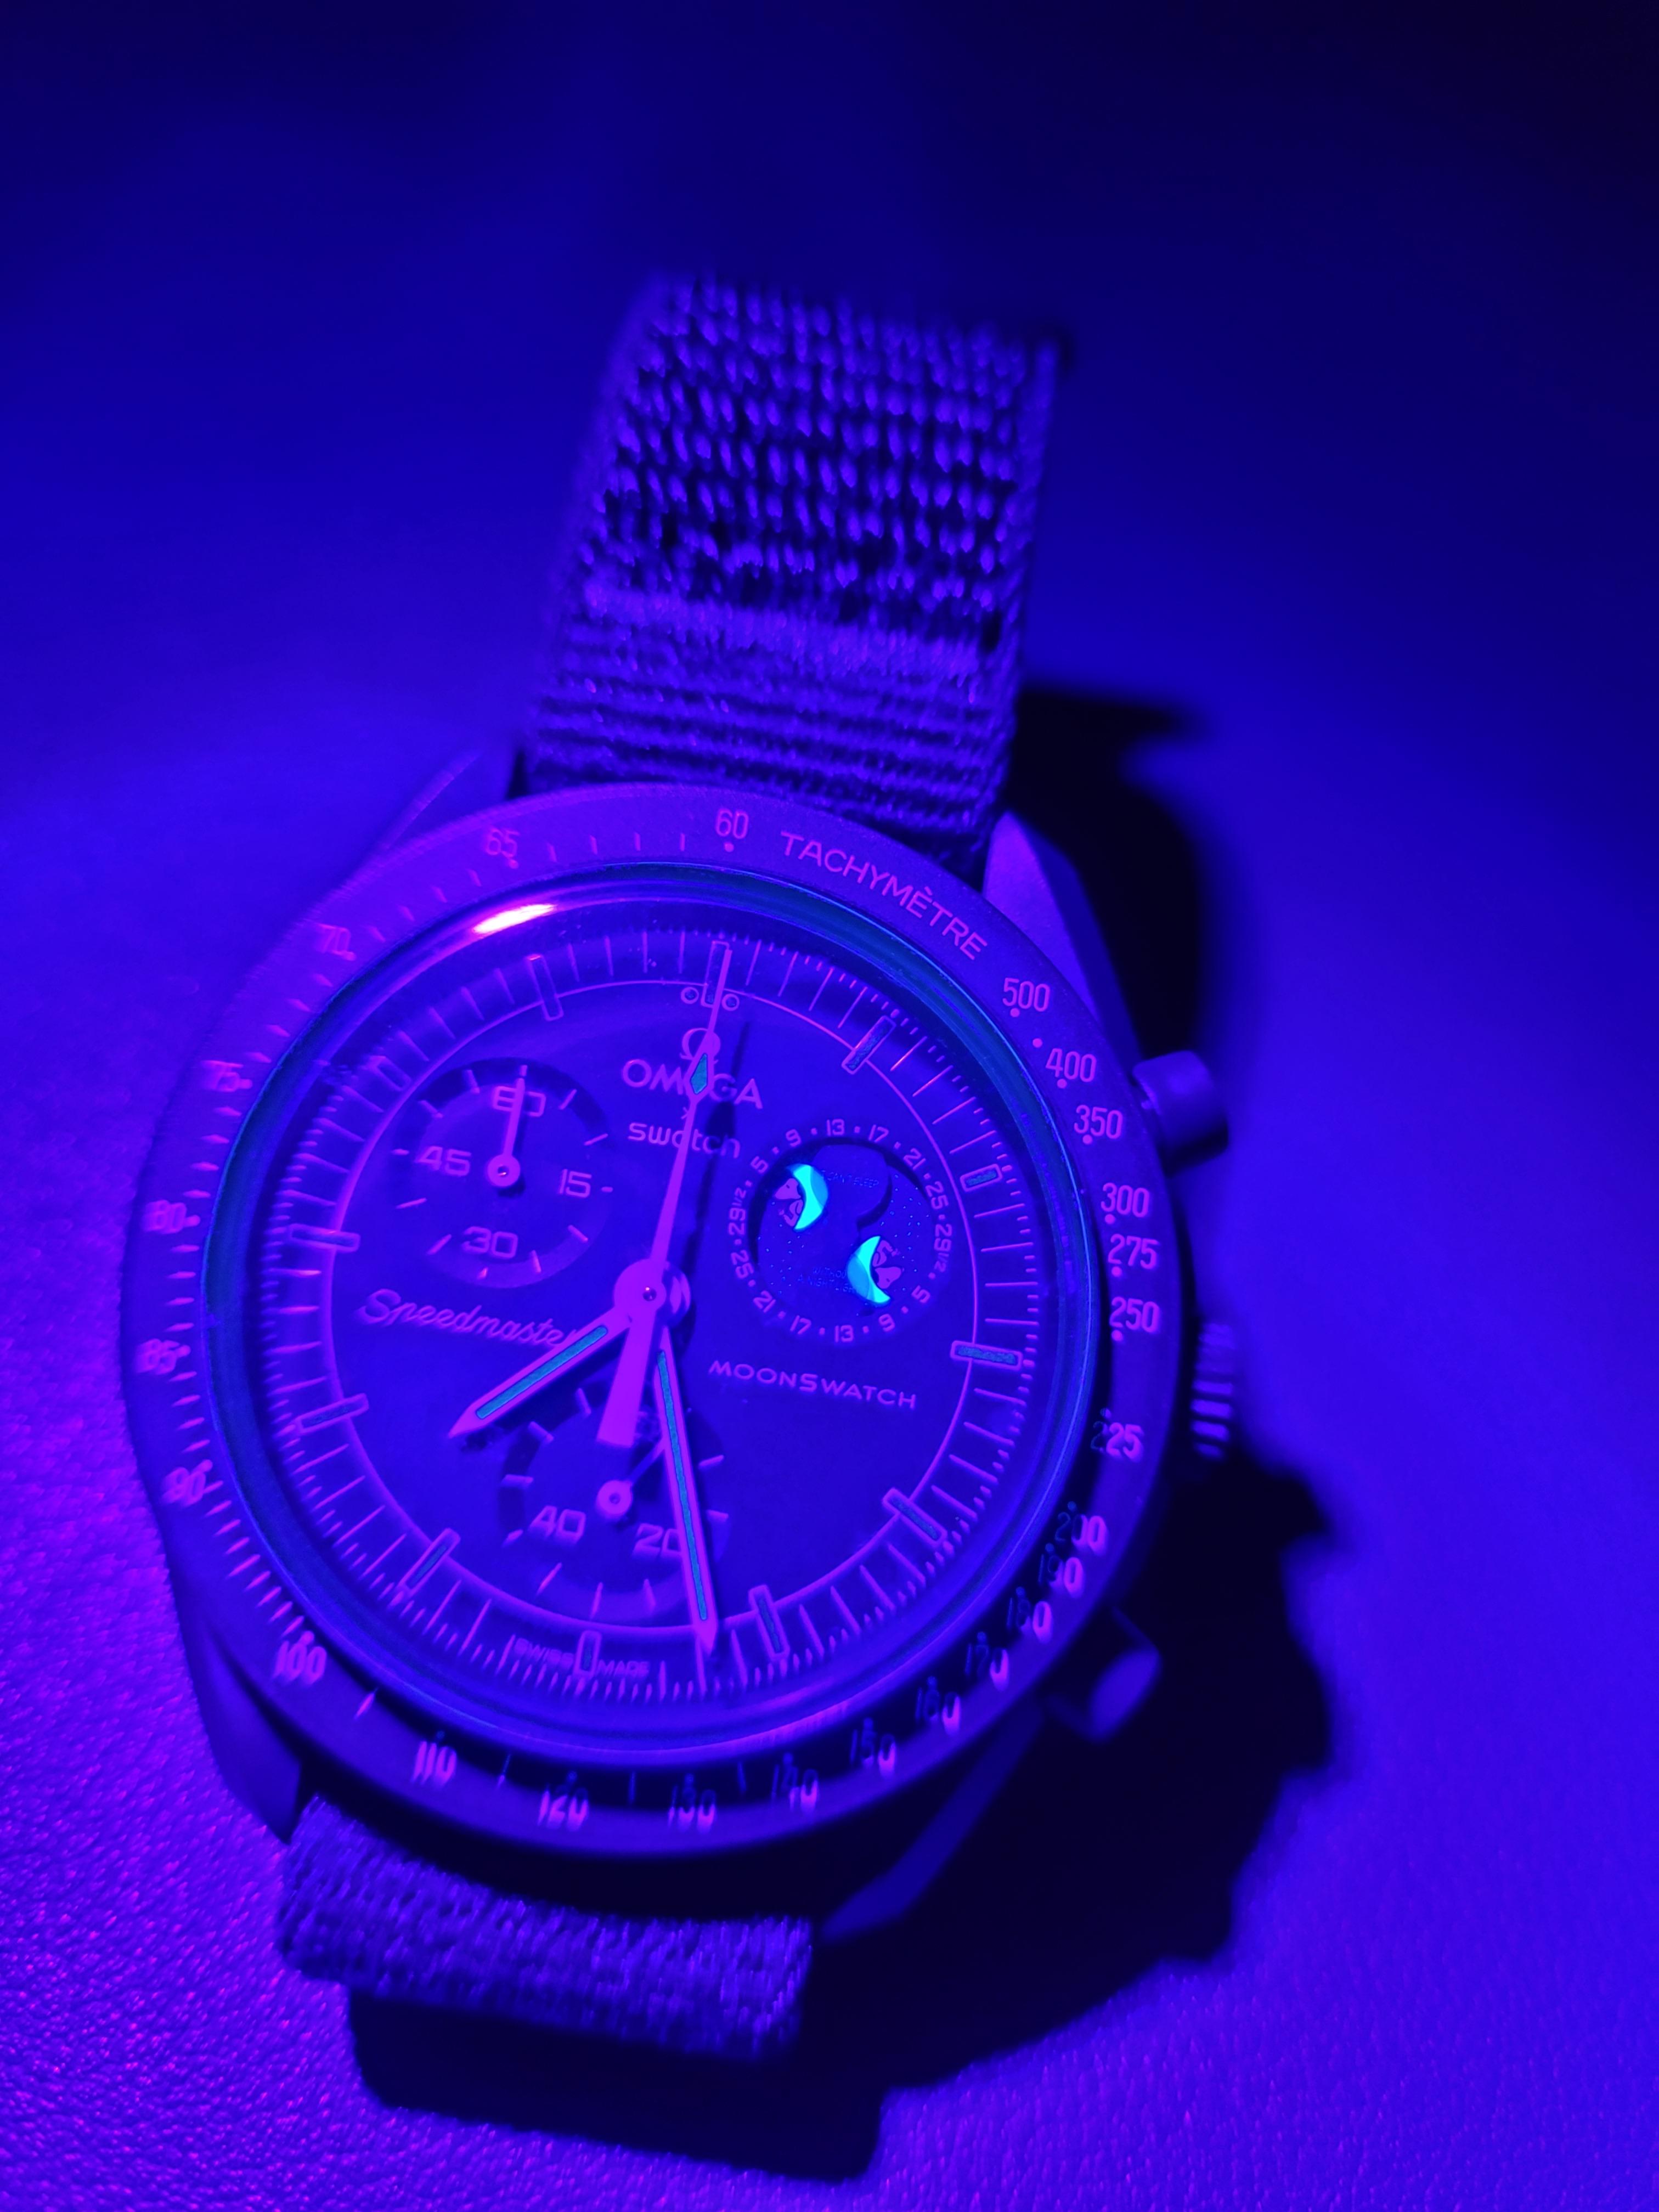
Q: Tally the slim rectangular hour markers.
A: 12